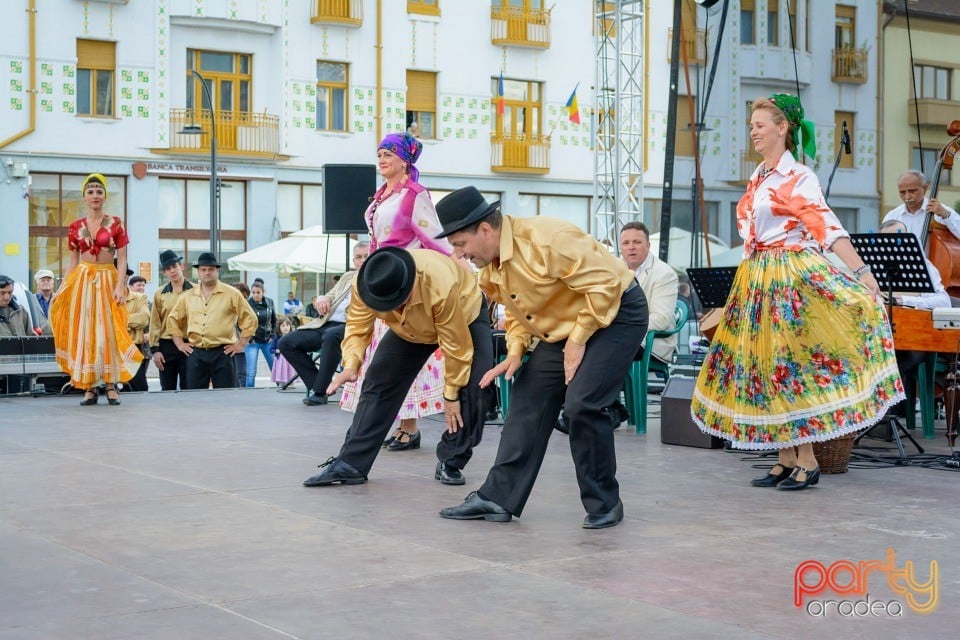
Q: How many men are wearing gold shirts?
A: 5